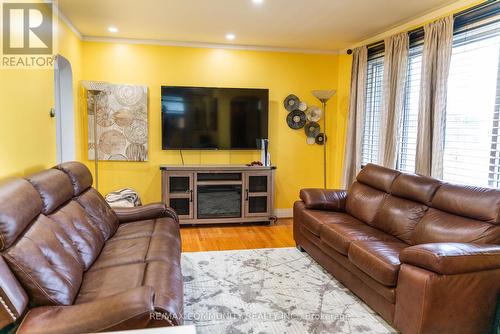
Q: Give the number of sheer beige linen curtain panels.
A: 3